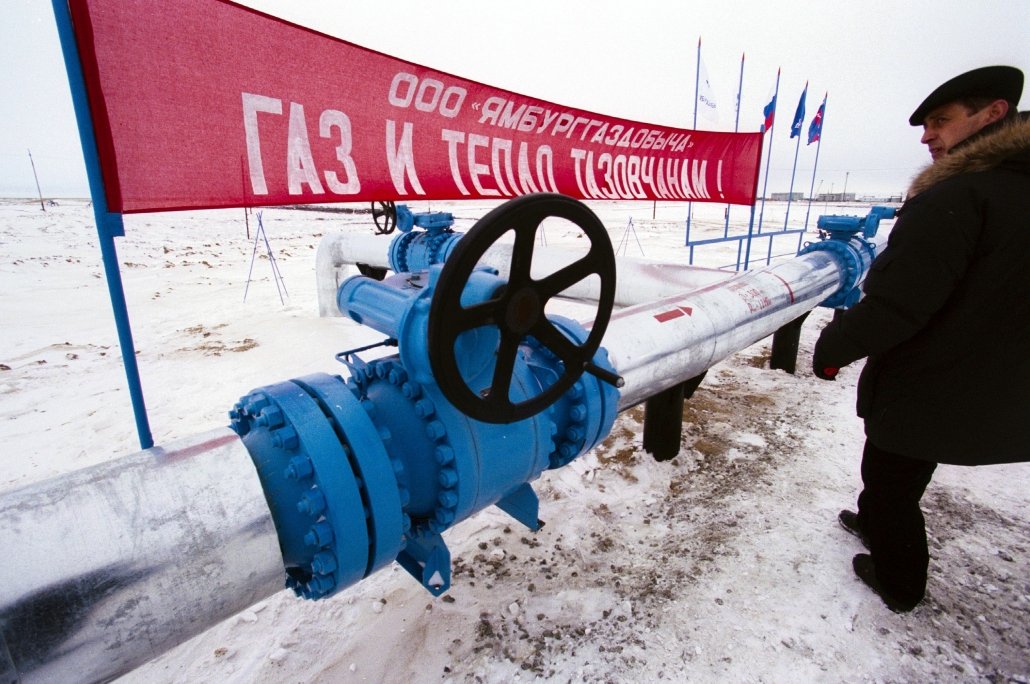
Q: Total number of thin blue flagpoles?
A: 5